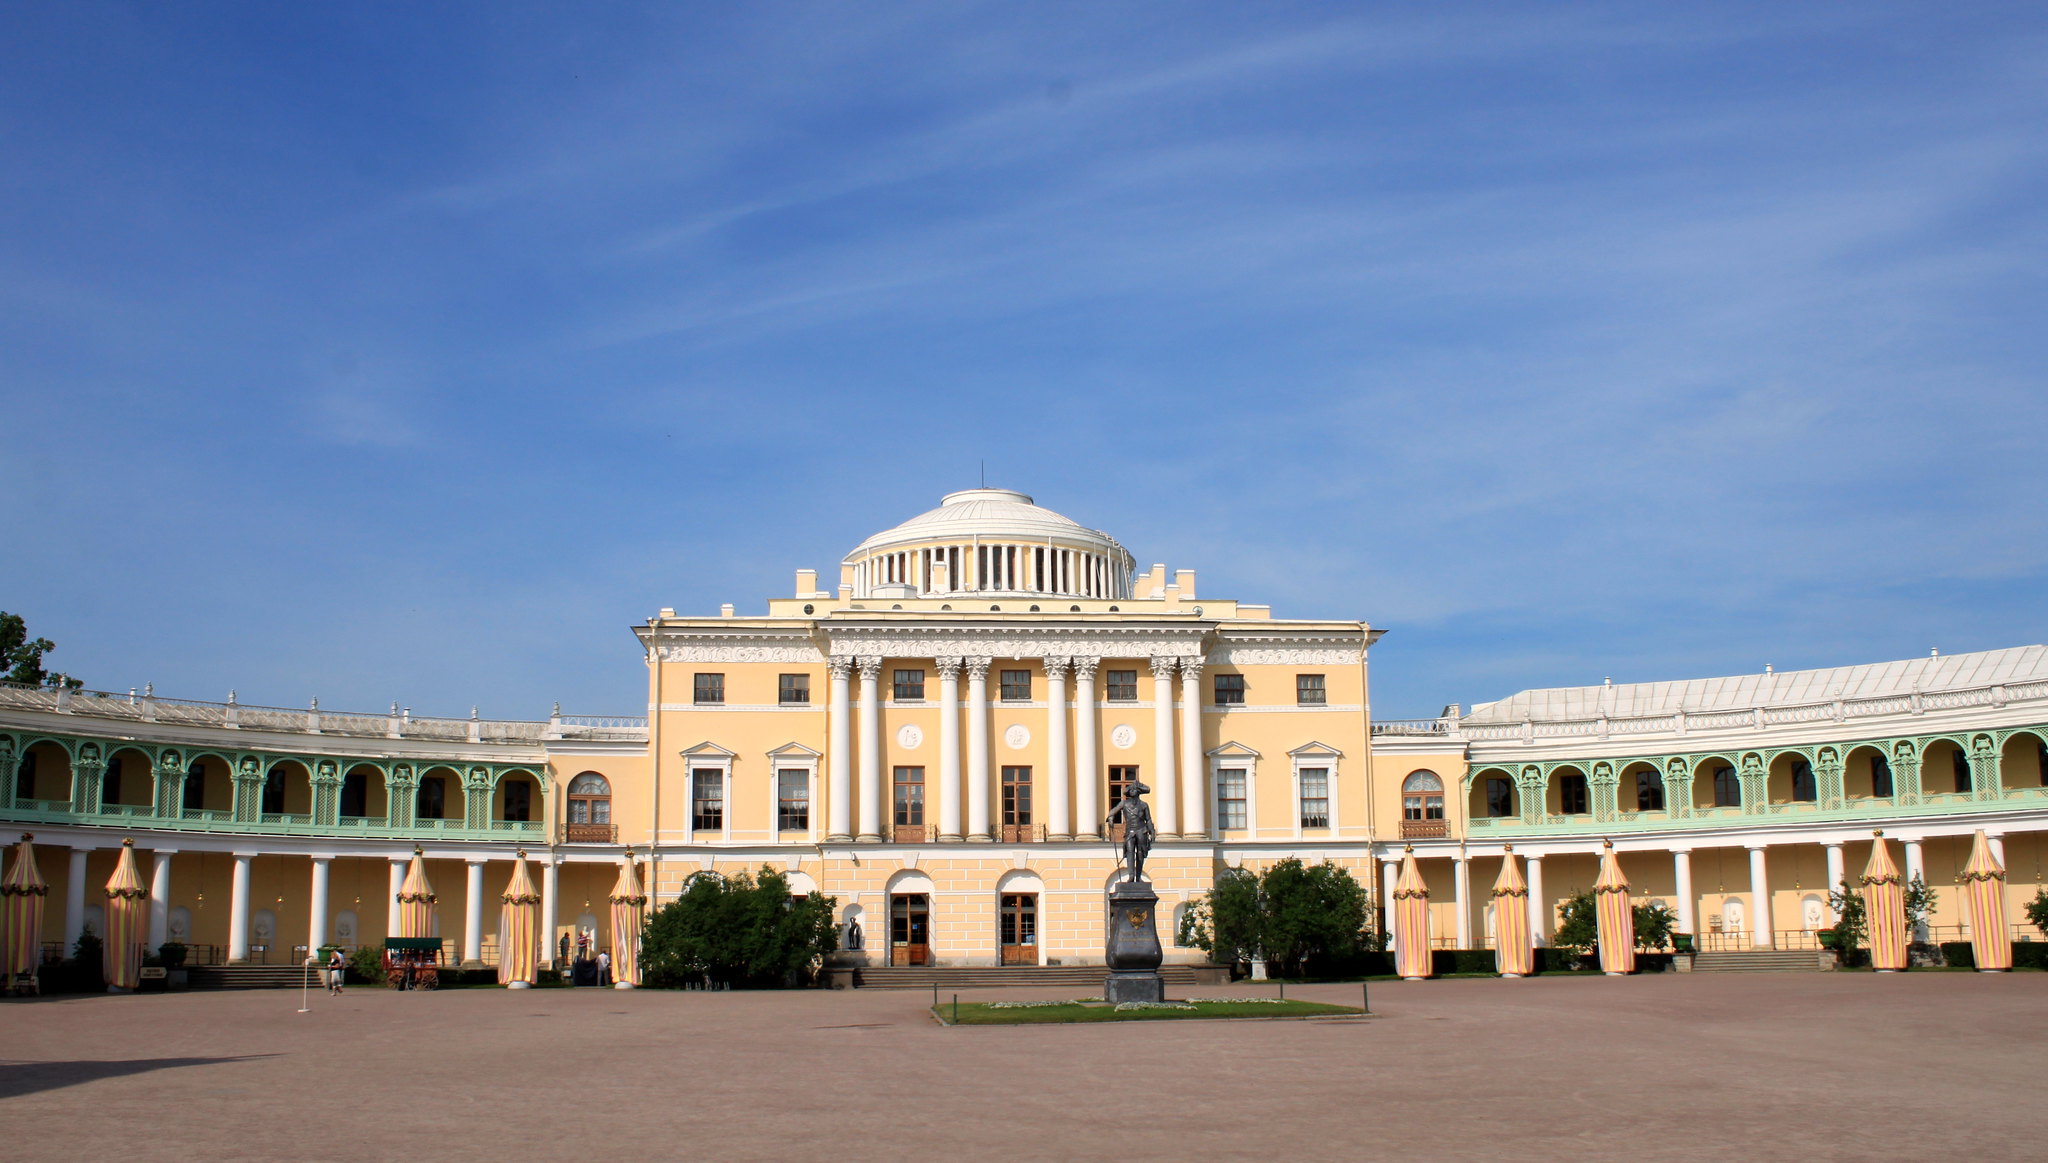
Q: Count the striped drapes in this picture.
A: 10